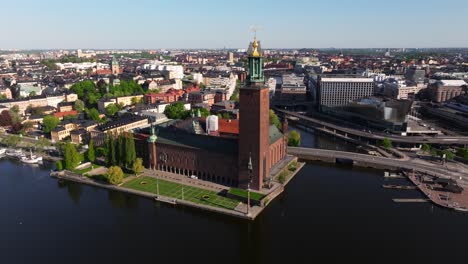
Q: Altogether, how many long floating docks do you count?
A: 3